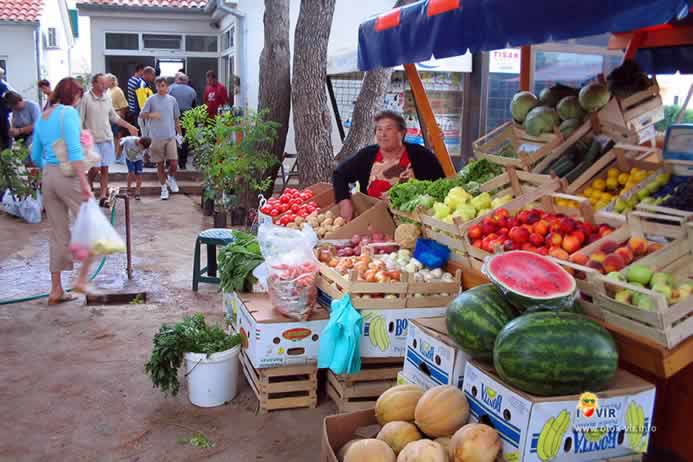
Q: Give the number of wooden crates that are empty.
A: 2